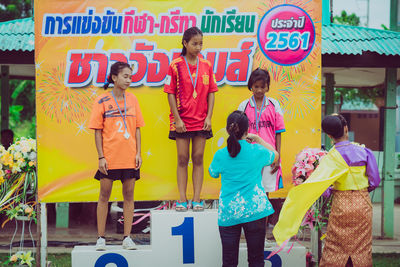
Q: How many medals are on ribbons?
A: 3